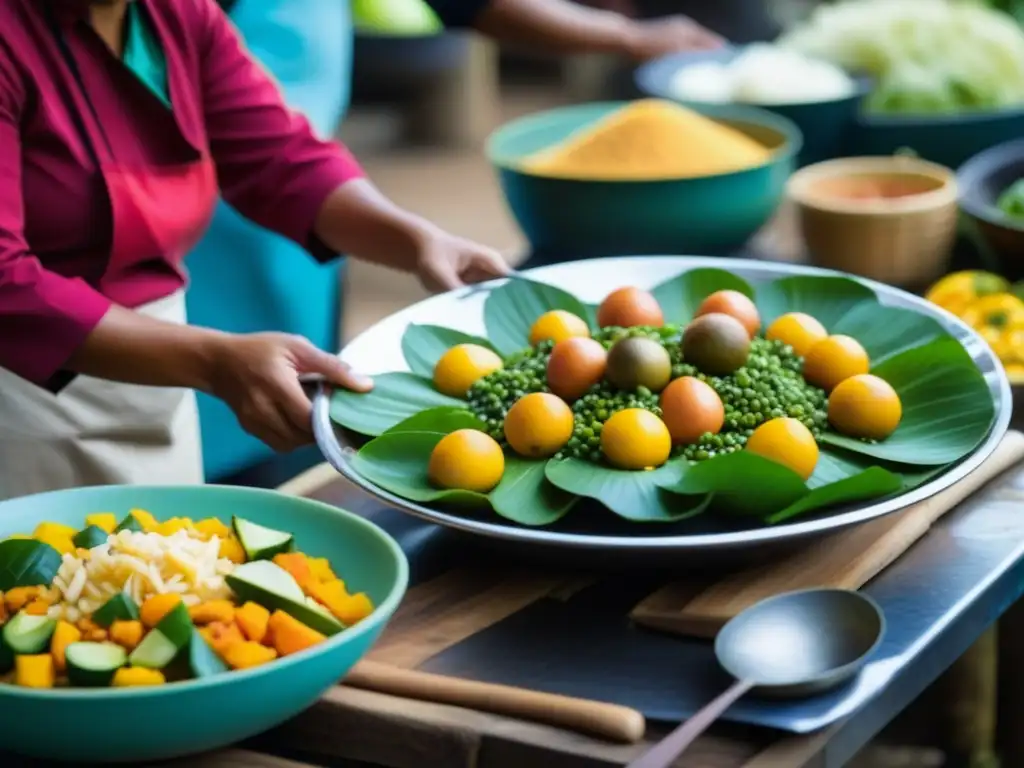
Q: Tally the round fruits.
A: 15